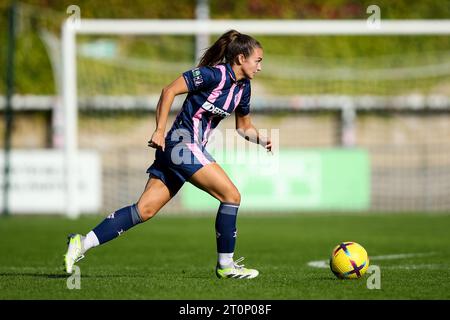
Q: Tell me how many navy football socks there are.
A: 2